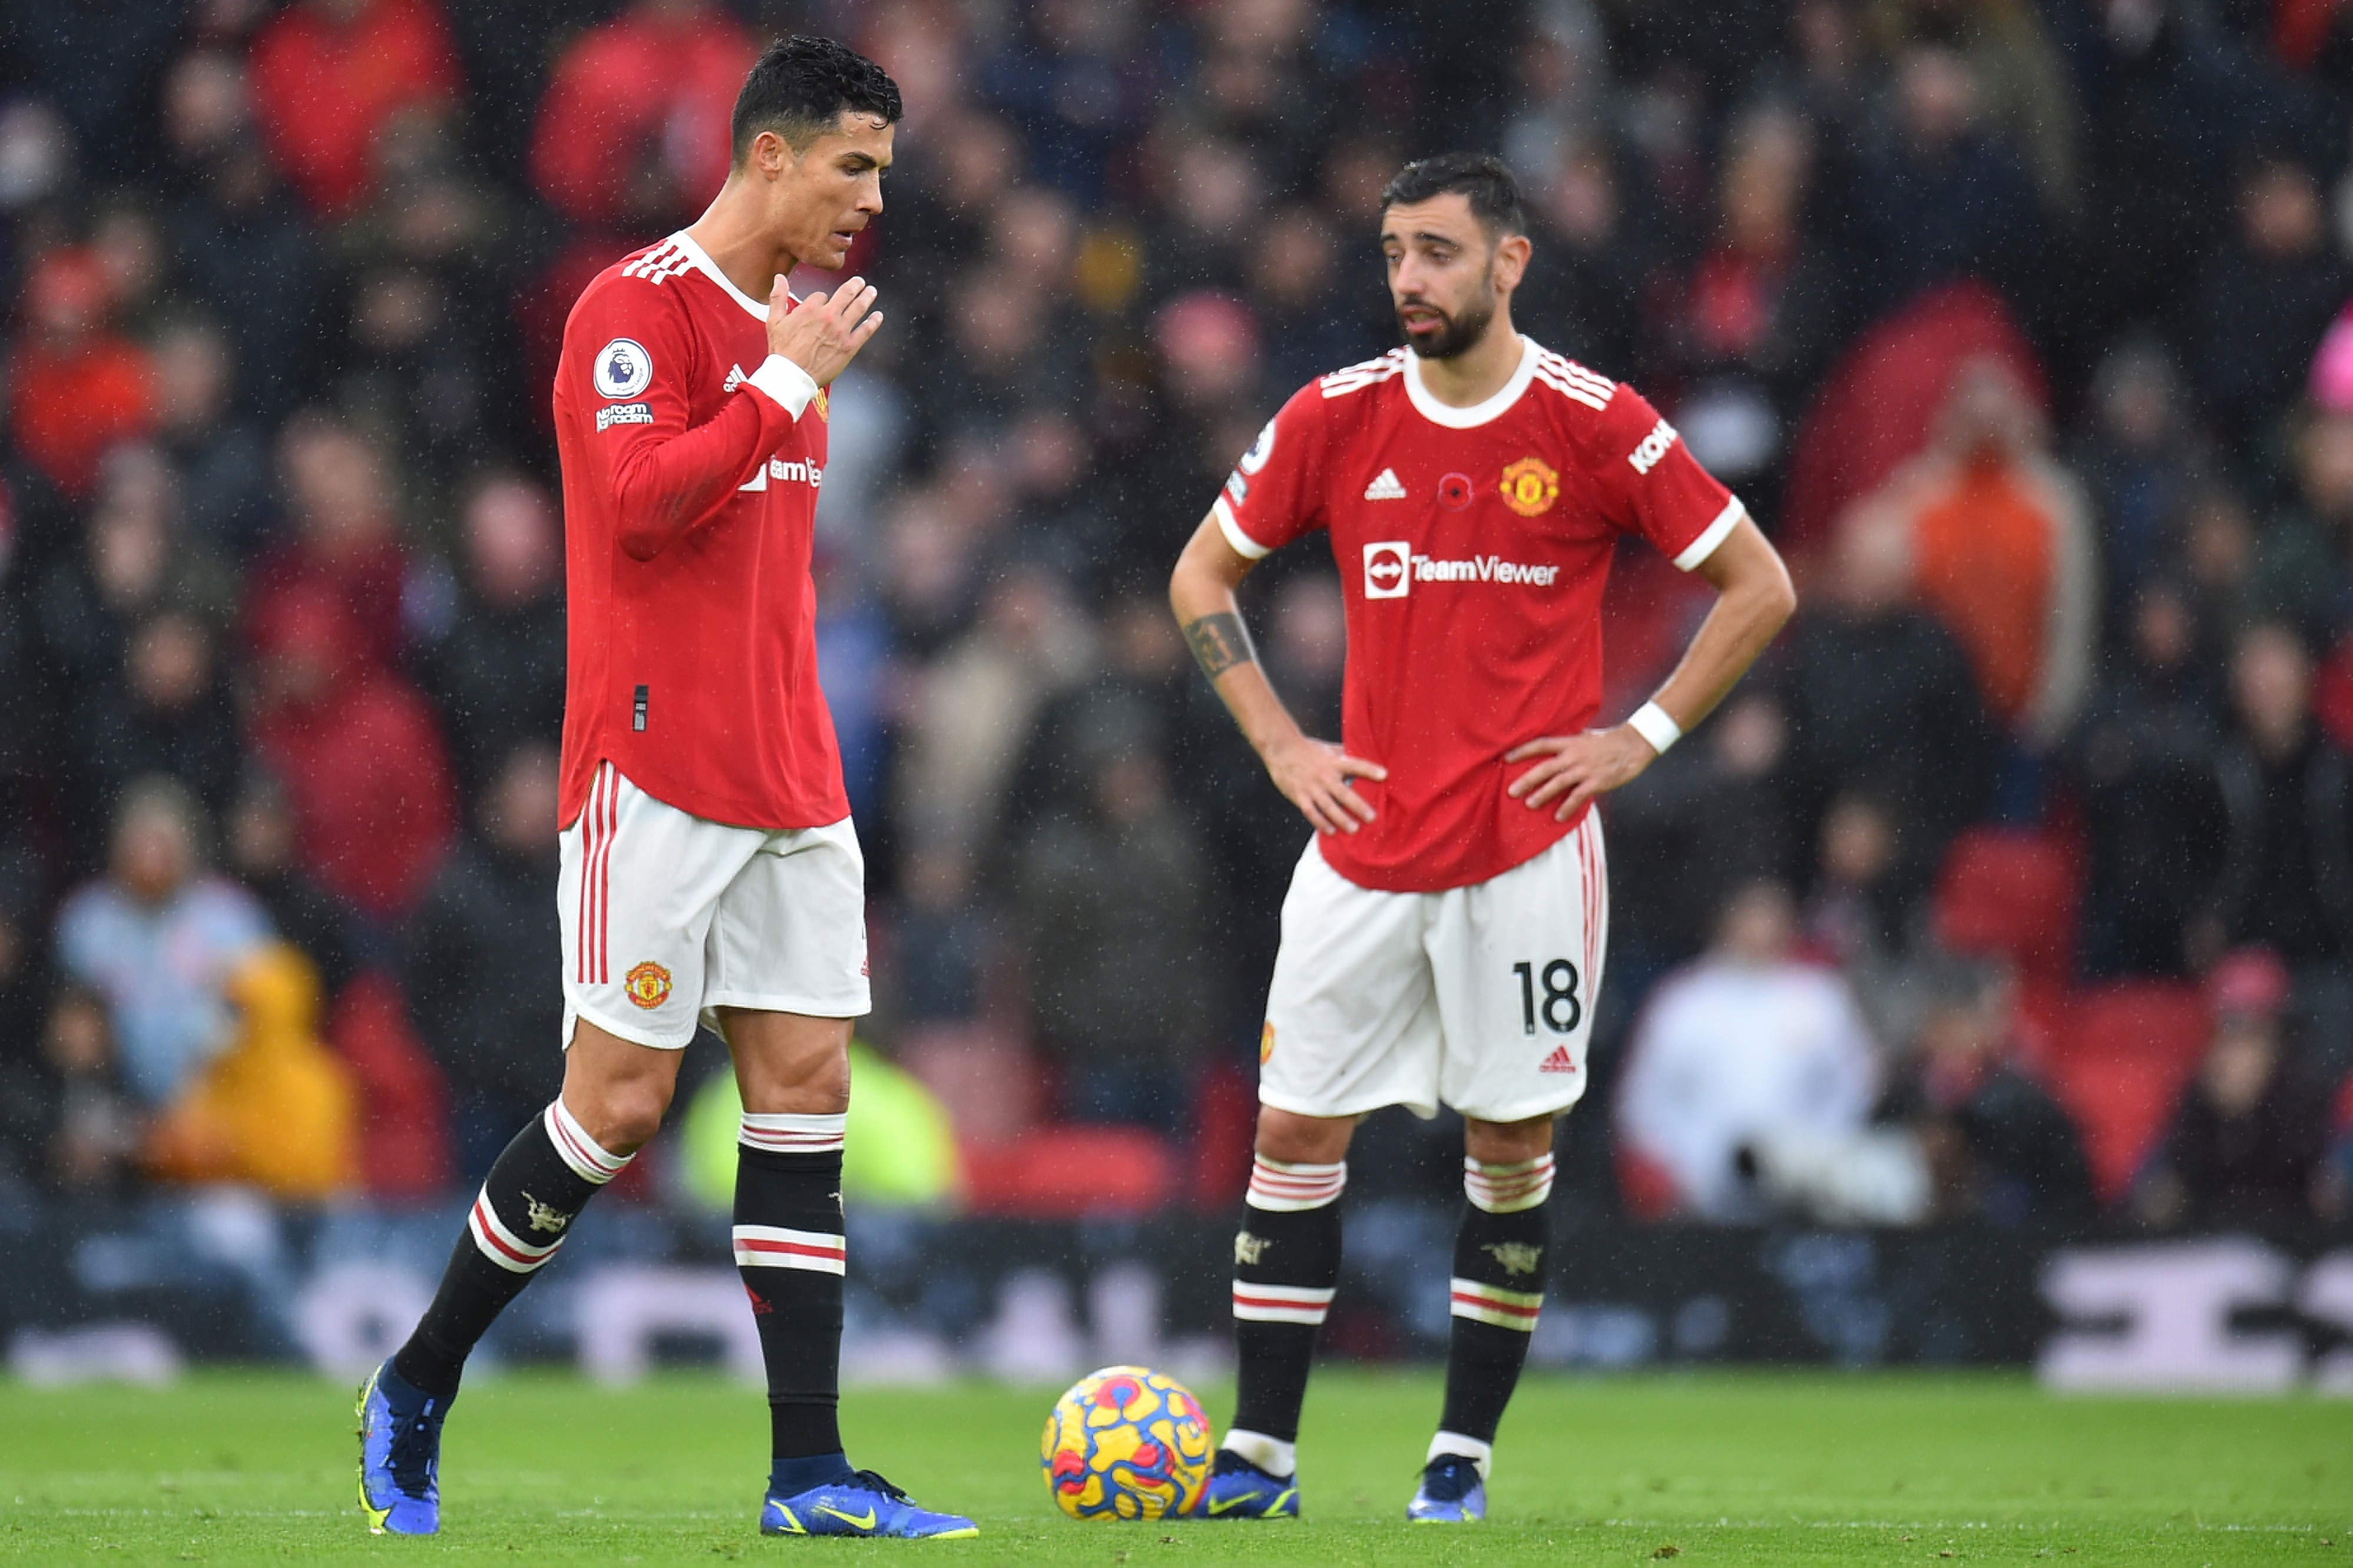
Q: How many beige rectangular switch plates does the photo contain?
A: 0